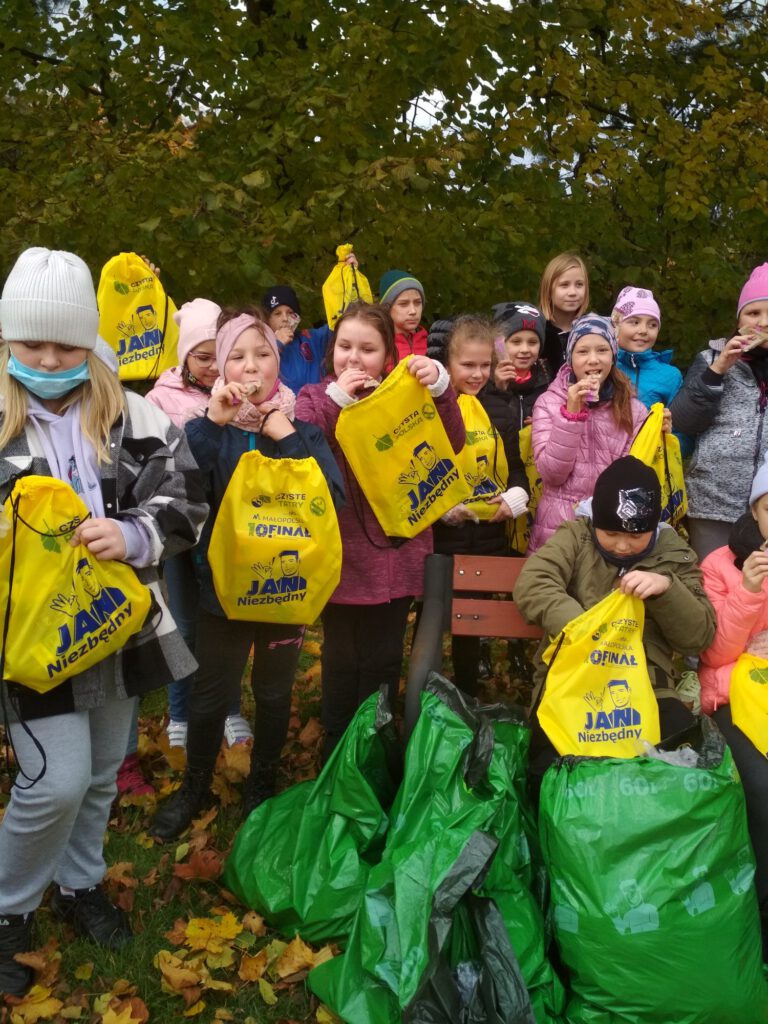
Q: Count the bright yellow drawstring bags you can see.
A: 10